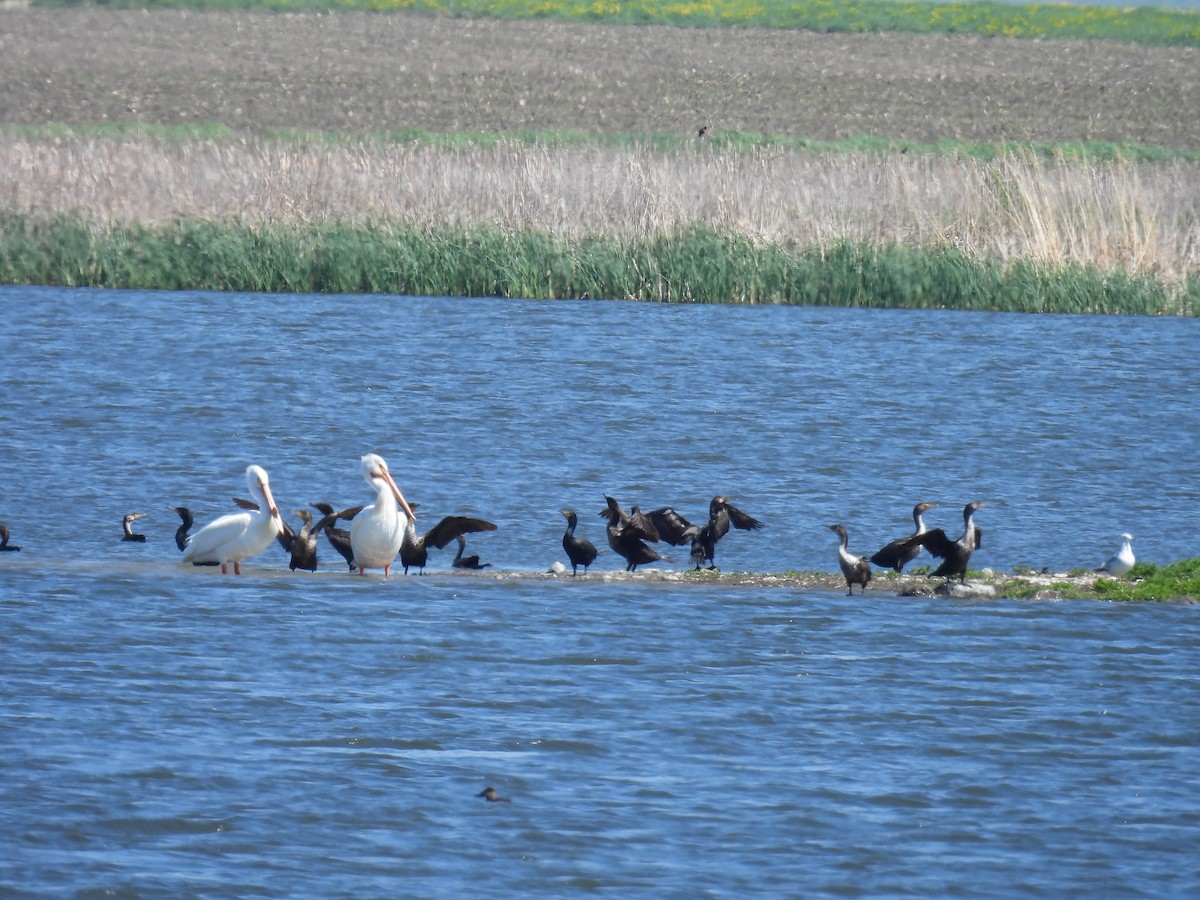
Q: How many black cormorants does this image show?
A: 13